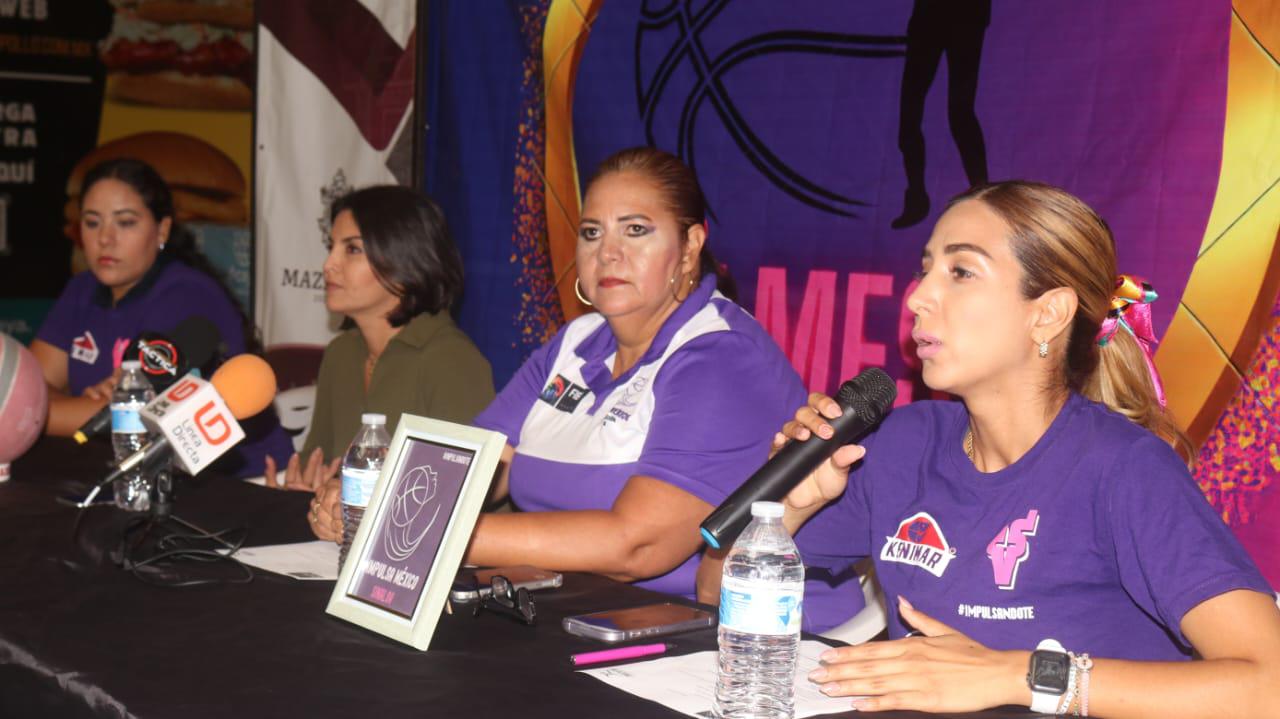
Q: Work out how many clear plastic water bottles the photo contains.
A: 3